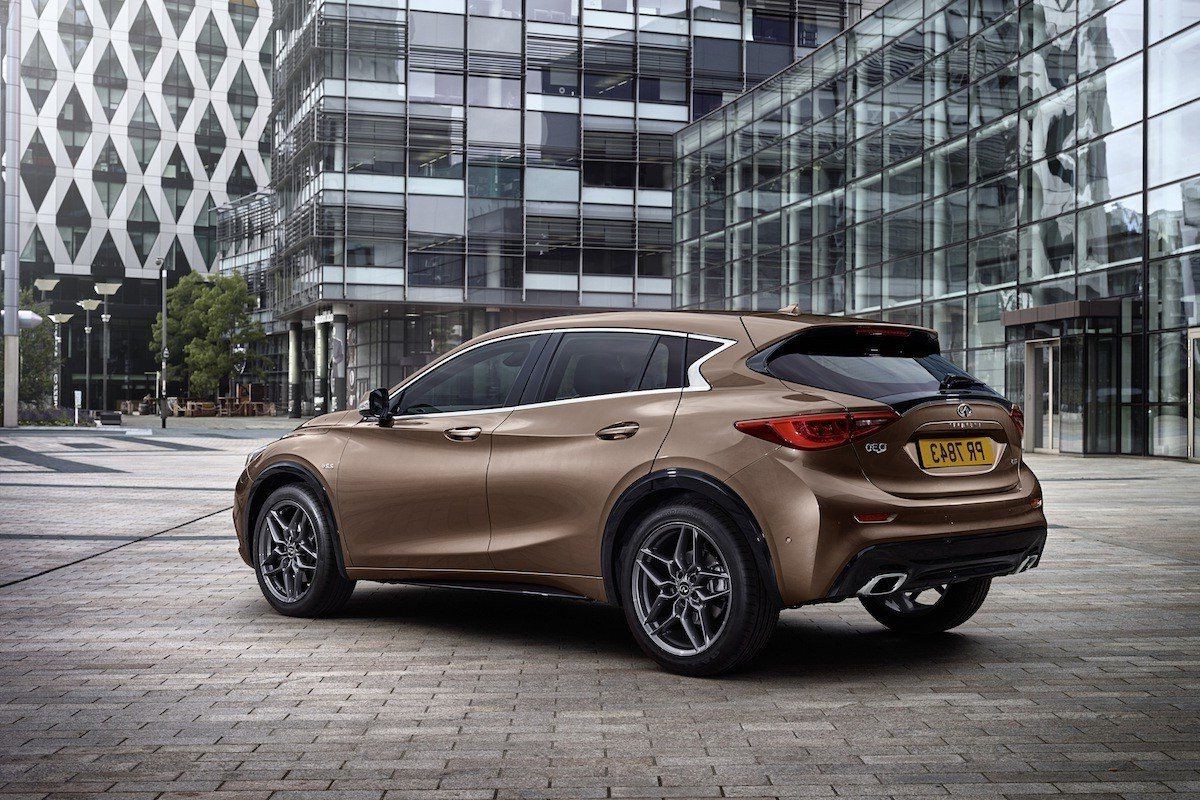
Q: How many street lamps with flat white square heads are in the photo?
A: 4